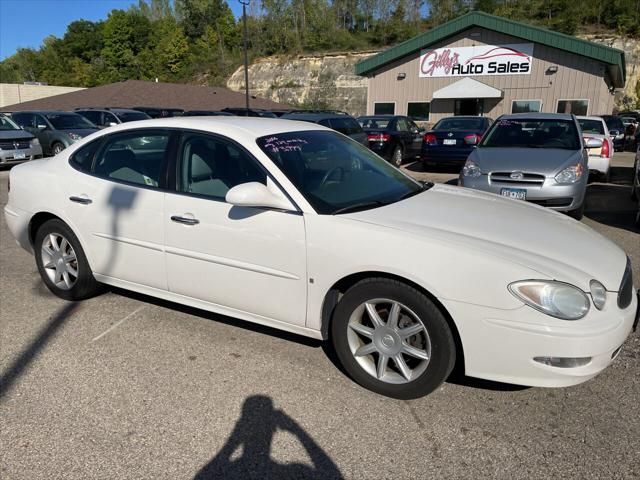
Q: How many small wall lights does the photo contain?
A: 2